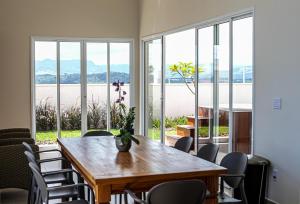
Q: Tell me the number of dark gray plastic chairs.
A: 8